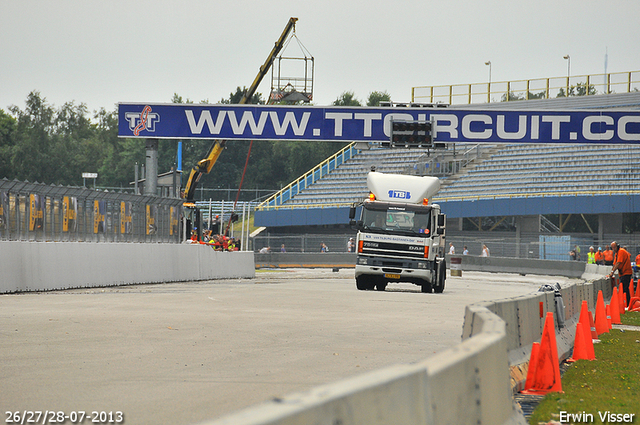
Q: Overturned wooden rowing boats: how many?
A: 0